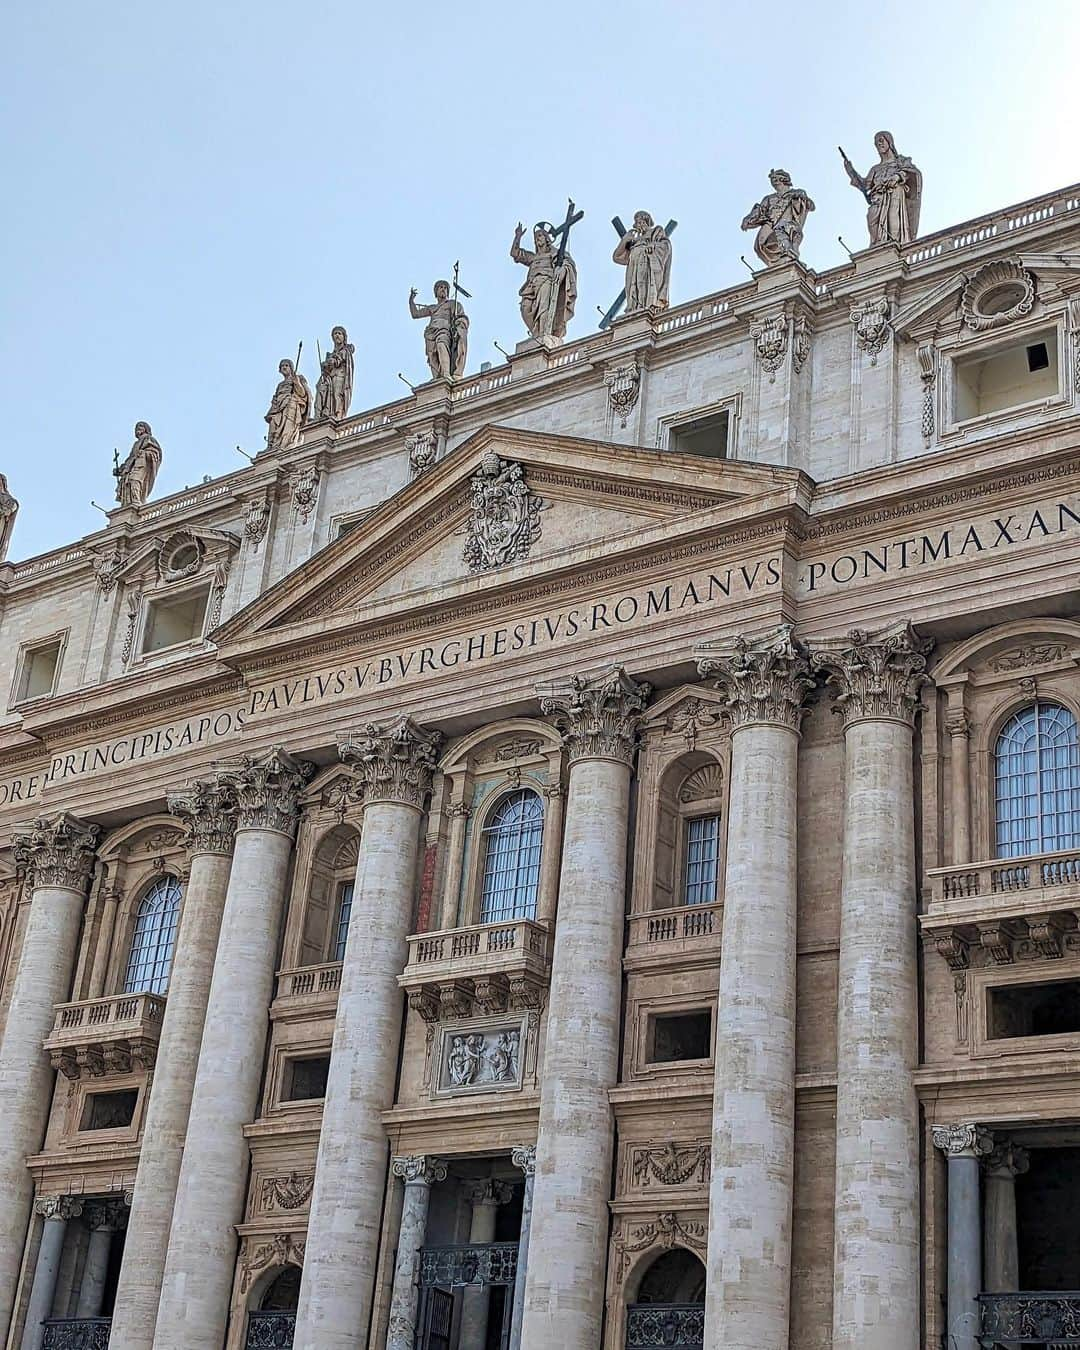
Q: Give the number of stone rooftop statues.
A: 9